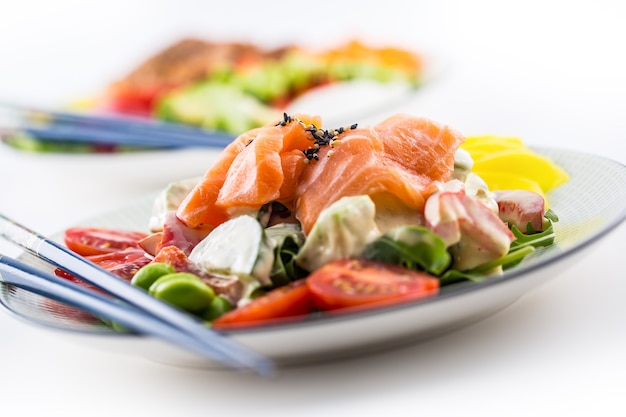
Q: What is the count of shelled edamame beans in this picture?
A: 3